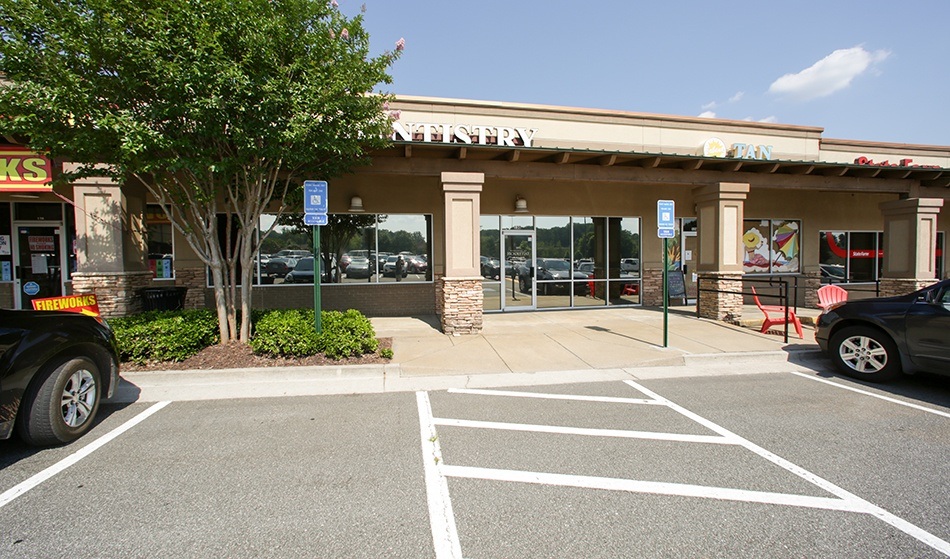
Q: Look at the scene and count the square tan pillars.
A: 4